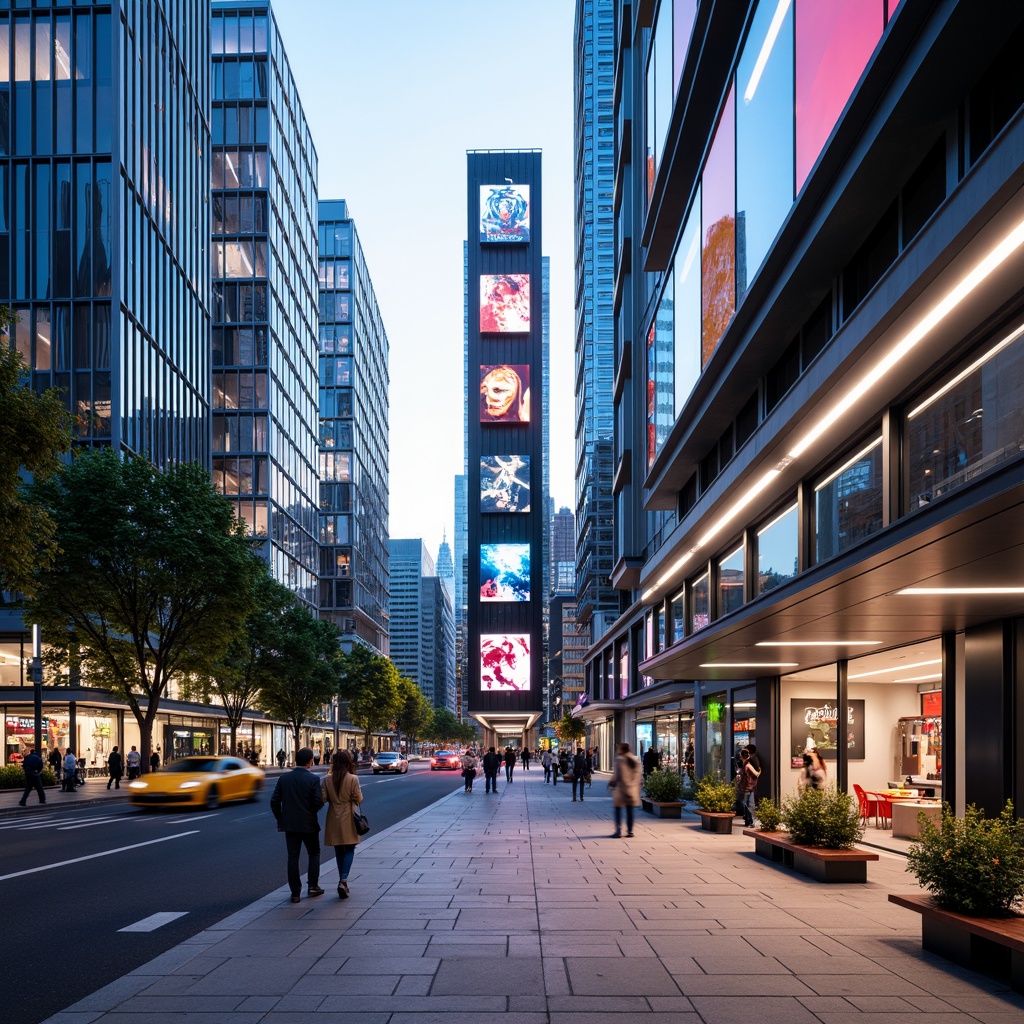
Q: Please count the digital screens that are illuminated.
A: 6